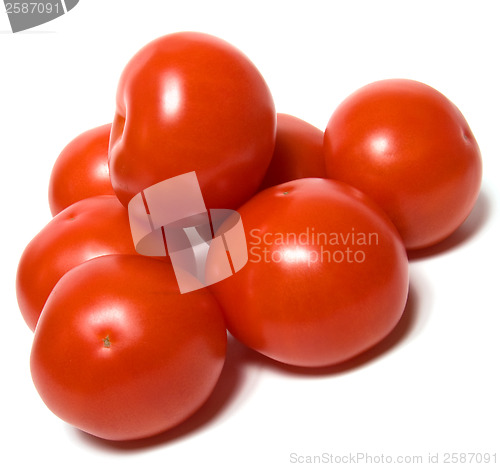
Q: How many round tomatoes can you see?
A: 7